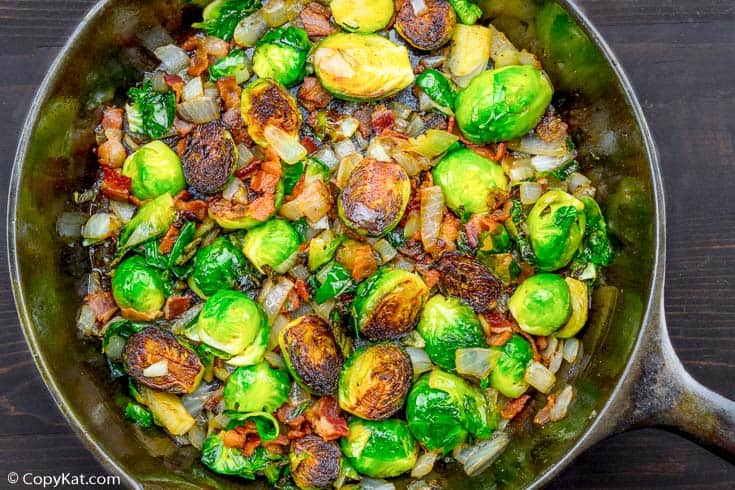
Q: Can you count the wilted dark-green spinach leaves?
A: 0